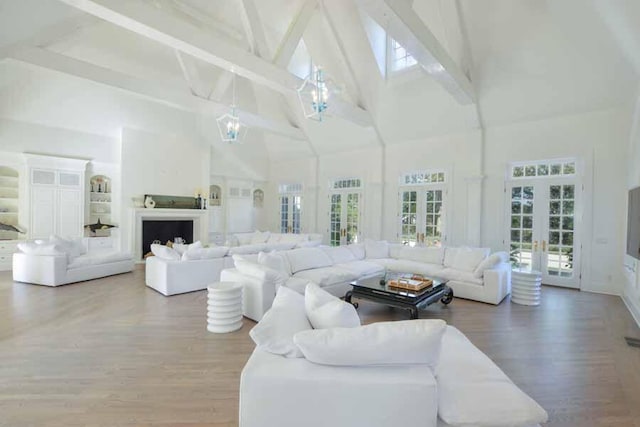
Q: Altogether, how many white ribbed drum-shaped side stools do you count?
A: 2